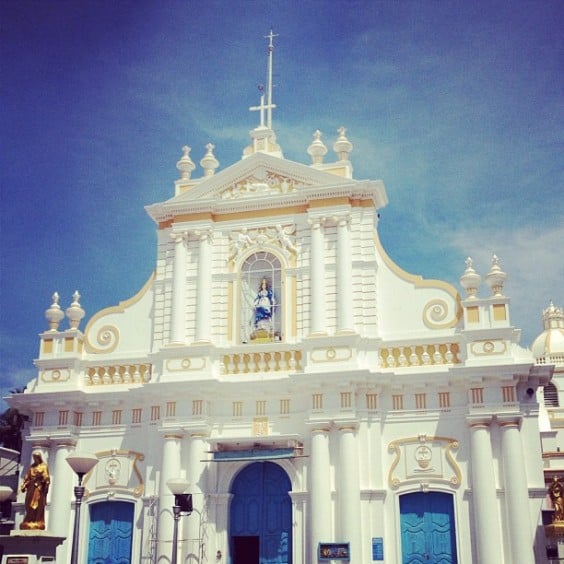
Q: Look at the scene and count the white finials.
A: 8